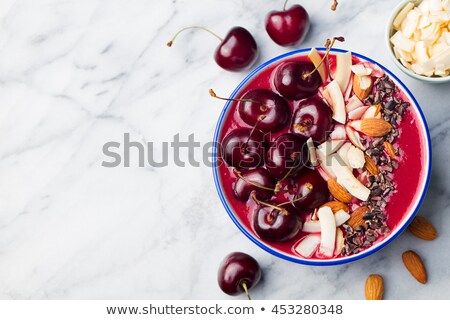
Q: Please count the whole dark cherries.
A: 11